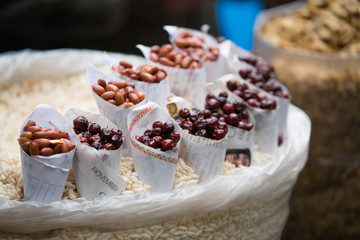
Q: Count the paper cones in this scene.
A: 12